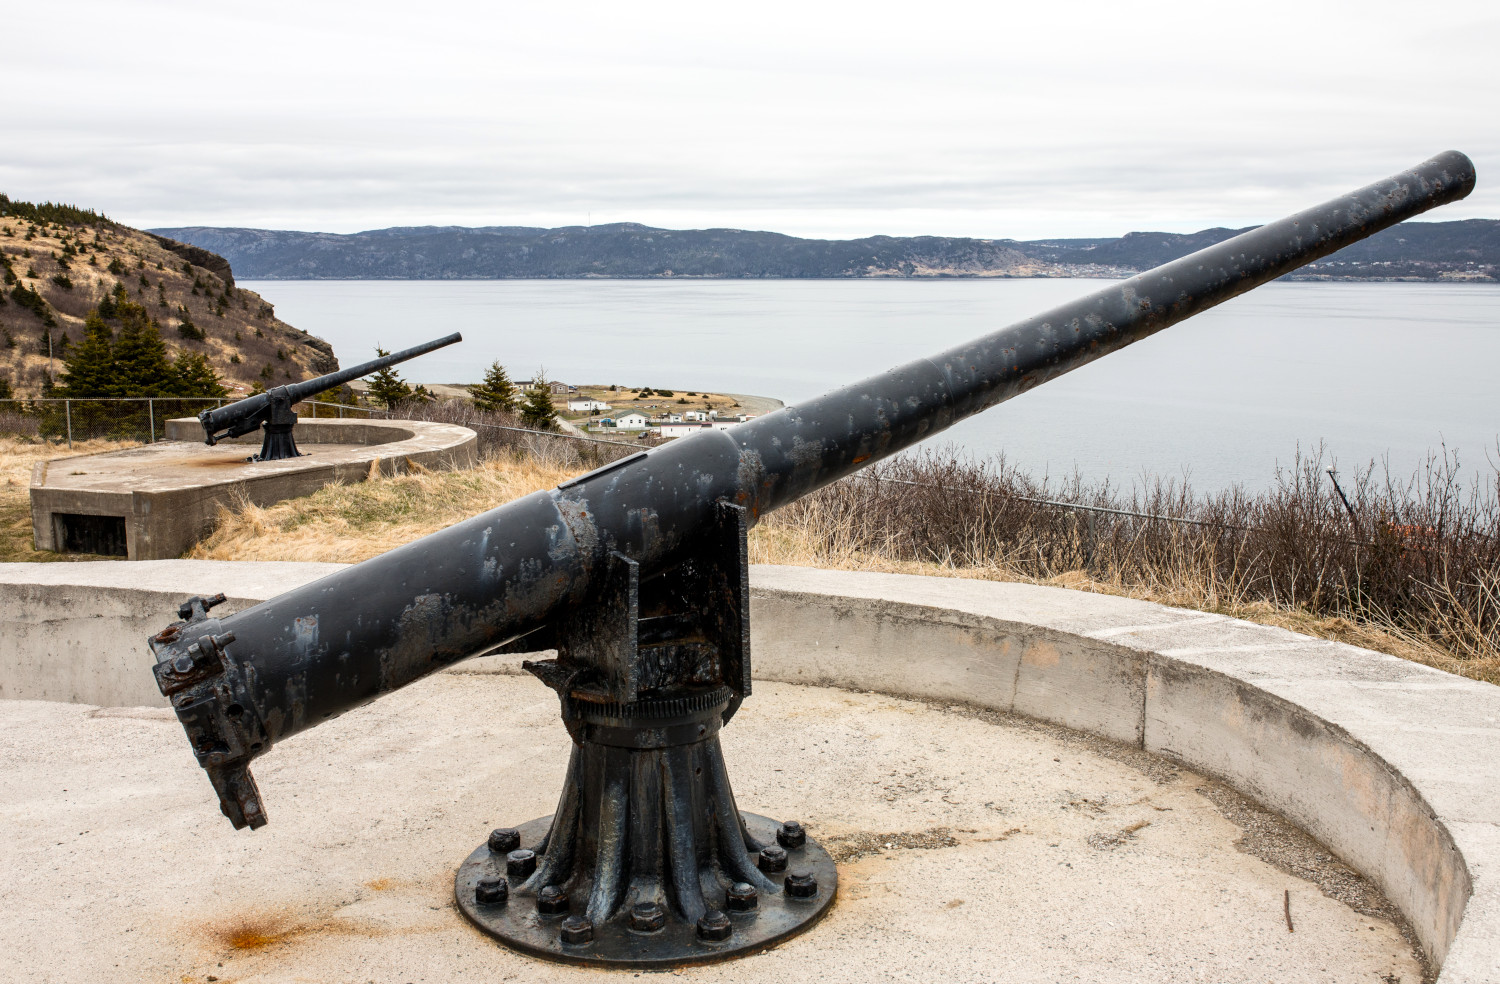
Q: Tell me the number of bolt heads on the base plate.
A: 11